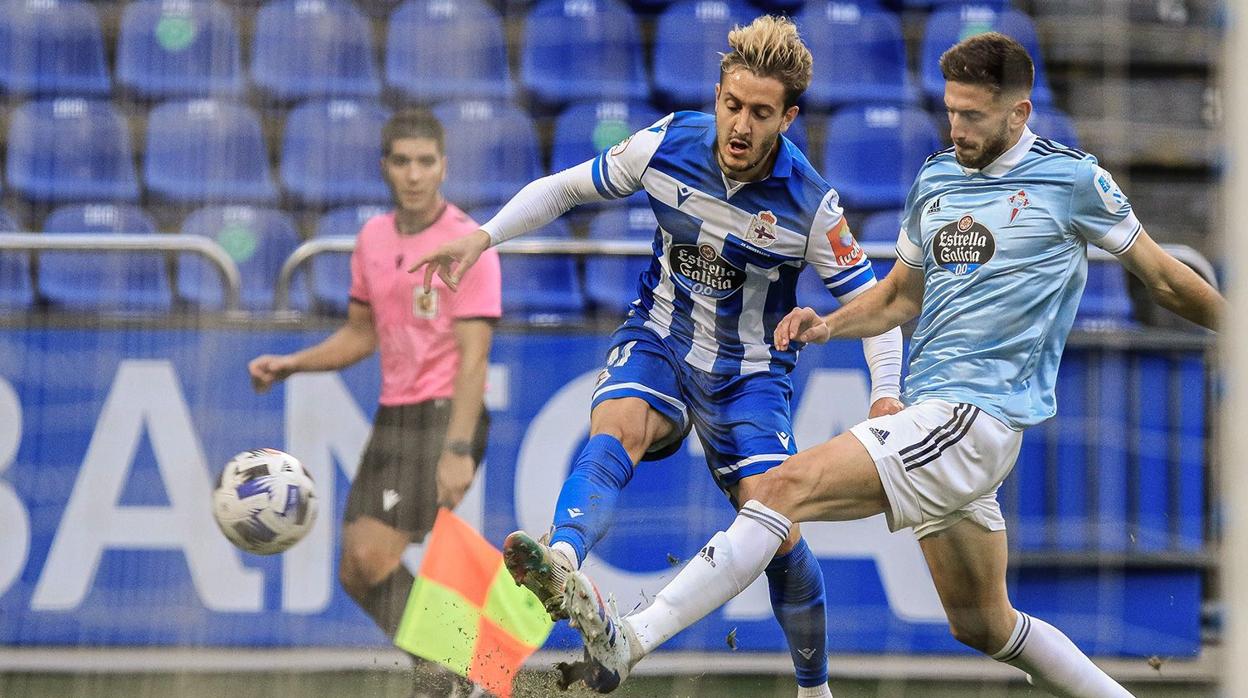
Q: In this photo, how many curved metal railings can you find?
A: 2